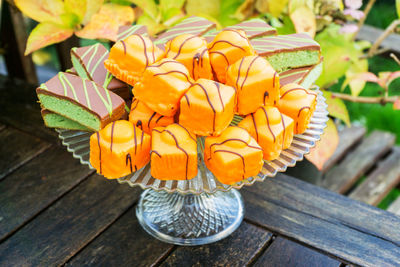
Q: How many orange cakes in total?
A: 12